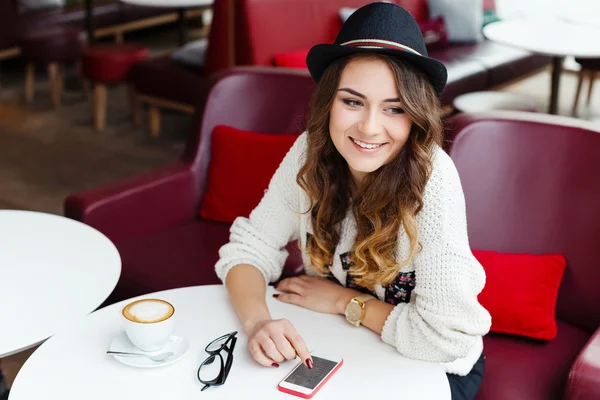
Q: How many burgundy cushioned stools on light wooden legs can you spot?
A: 2